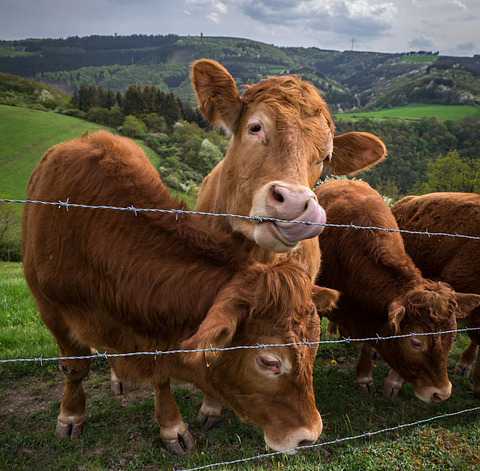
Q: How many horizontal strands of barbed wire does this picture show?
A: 3